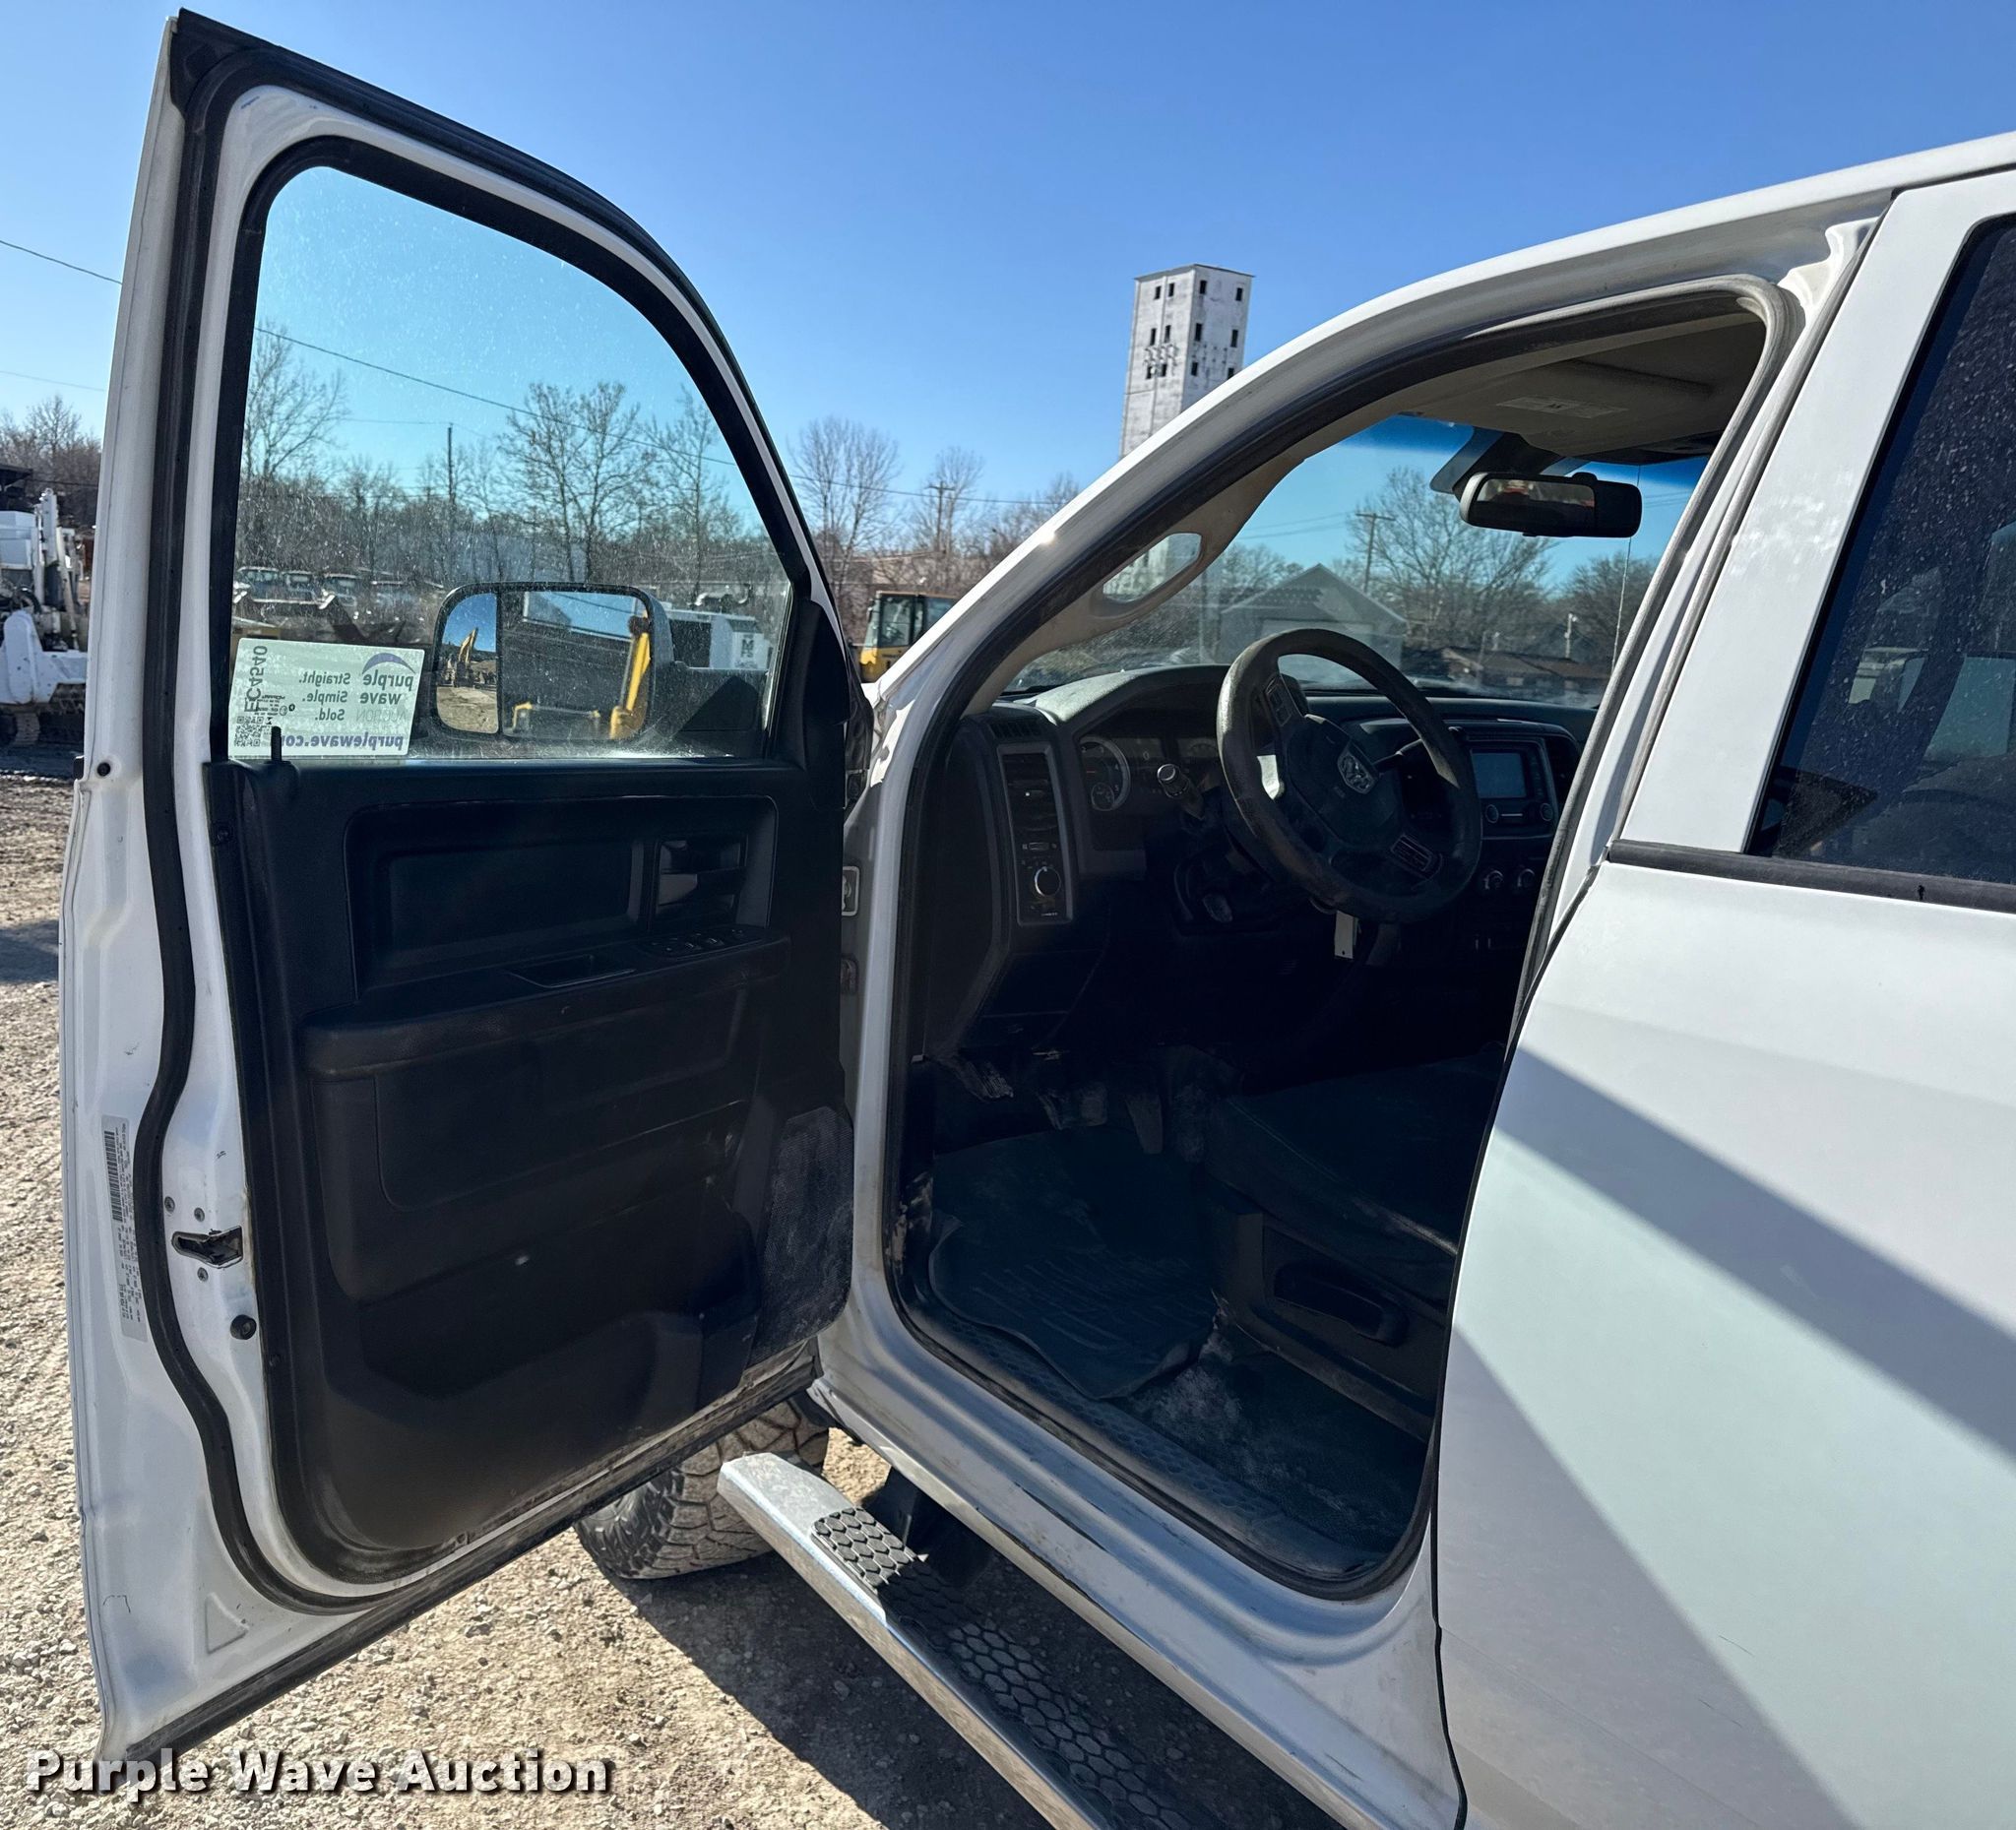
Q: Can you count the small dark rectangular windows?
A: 12